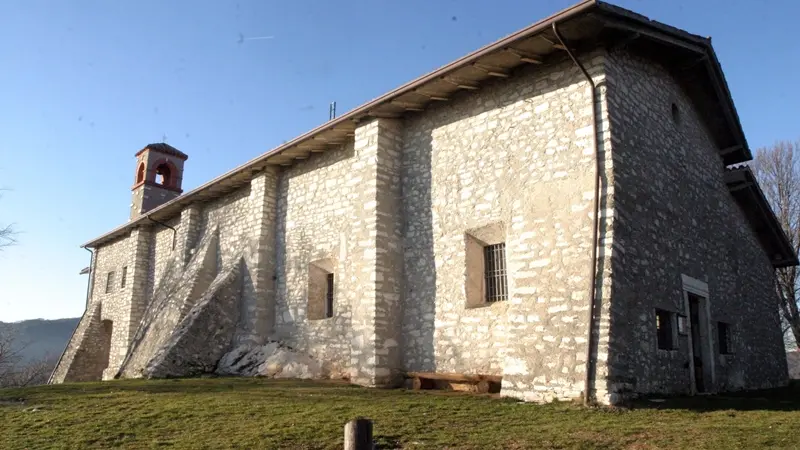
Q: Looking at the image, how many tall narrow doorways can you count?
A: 1